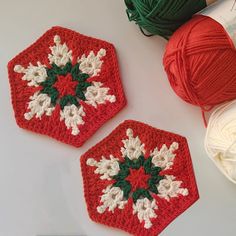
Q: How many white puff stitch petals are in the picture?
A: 12